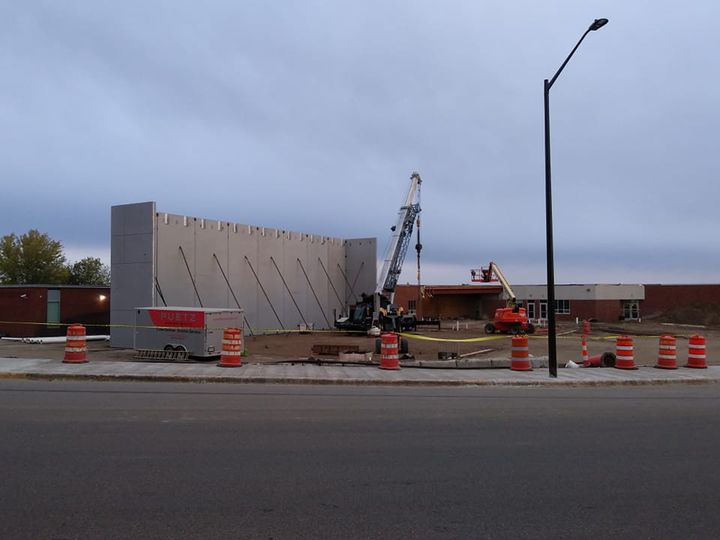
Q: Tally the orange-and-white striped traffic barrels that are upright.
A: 7